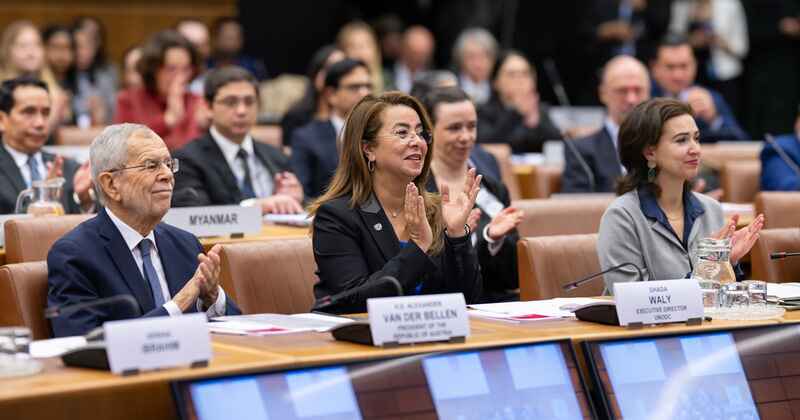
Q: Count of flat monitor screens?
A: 2